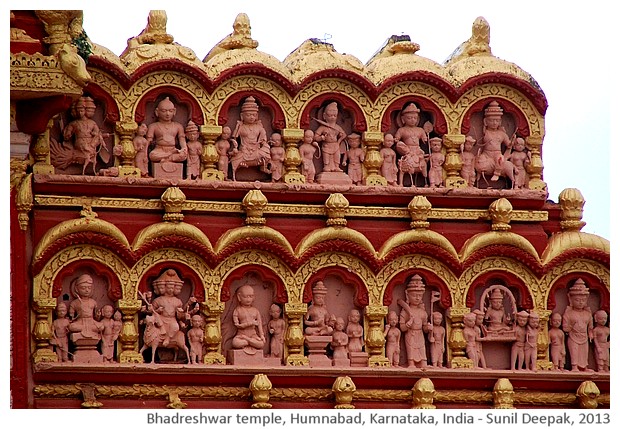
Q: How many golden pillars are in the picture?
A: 14